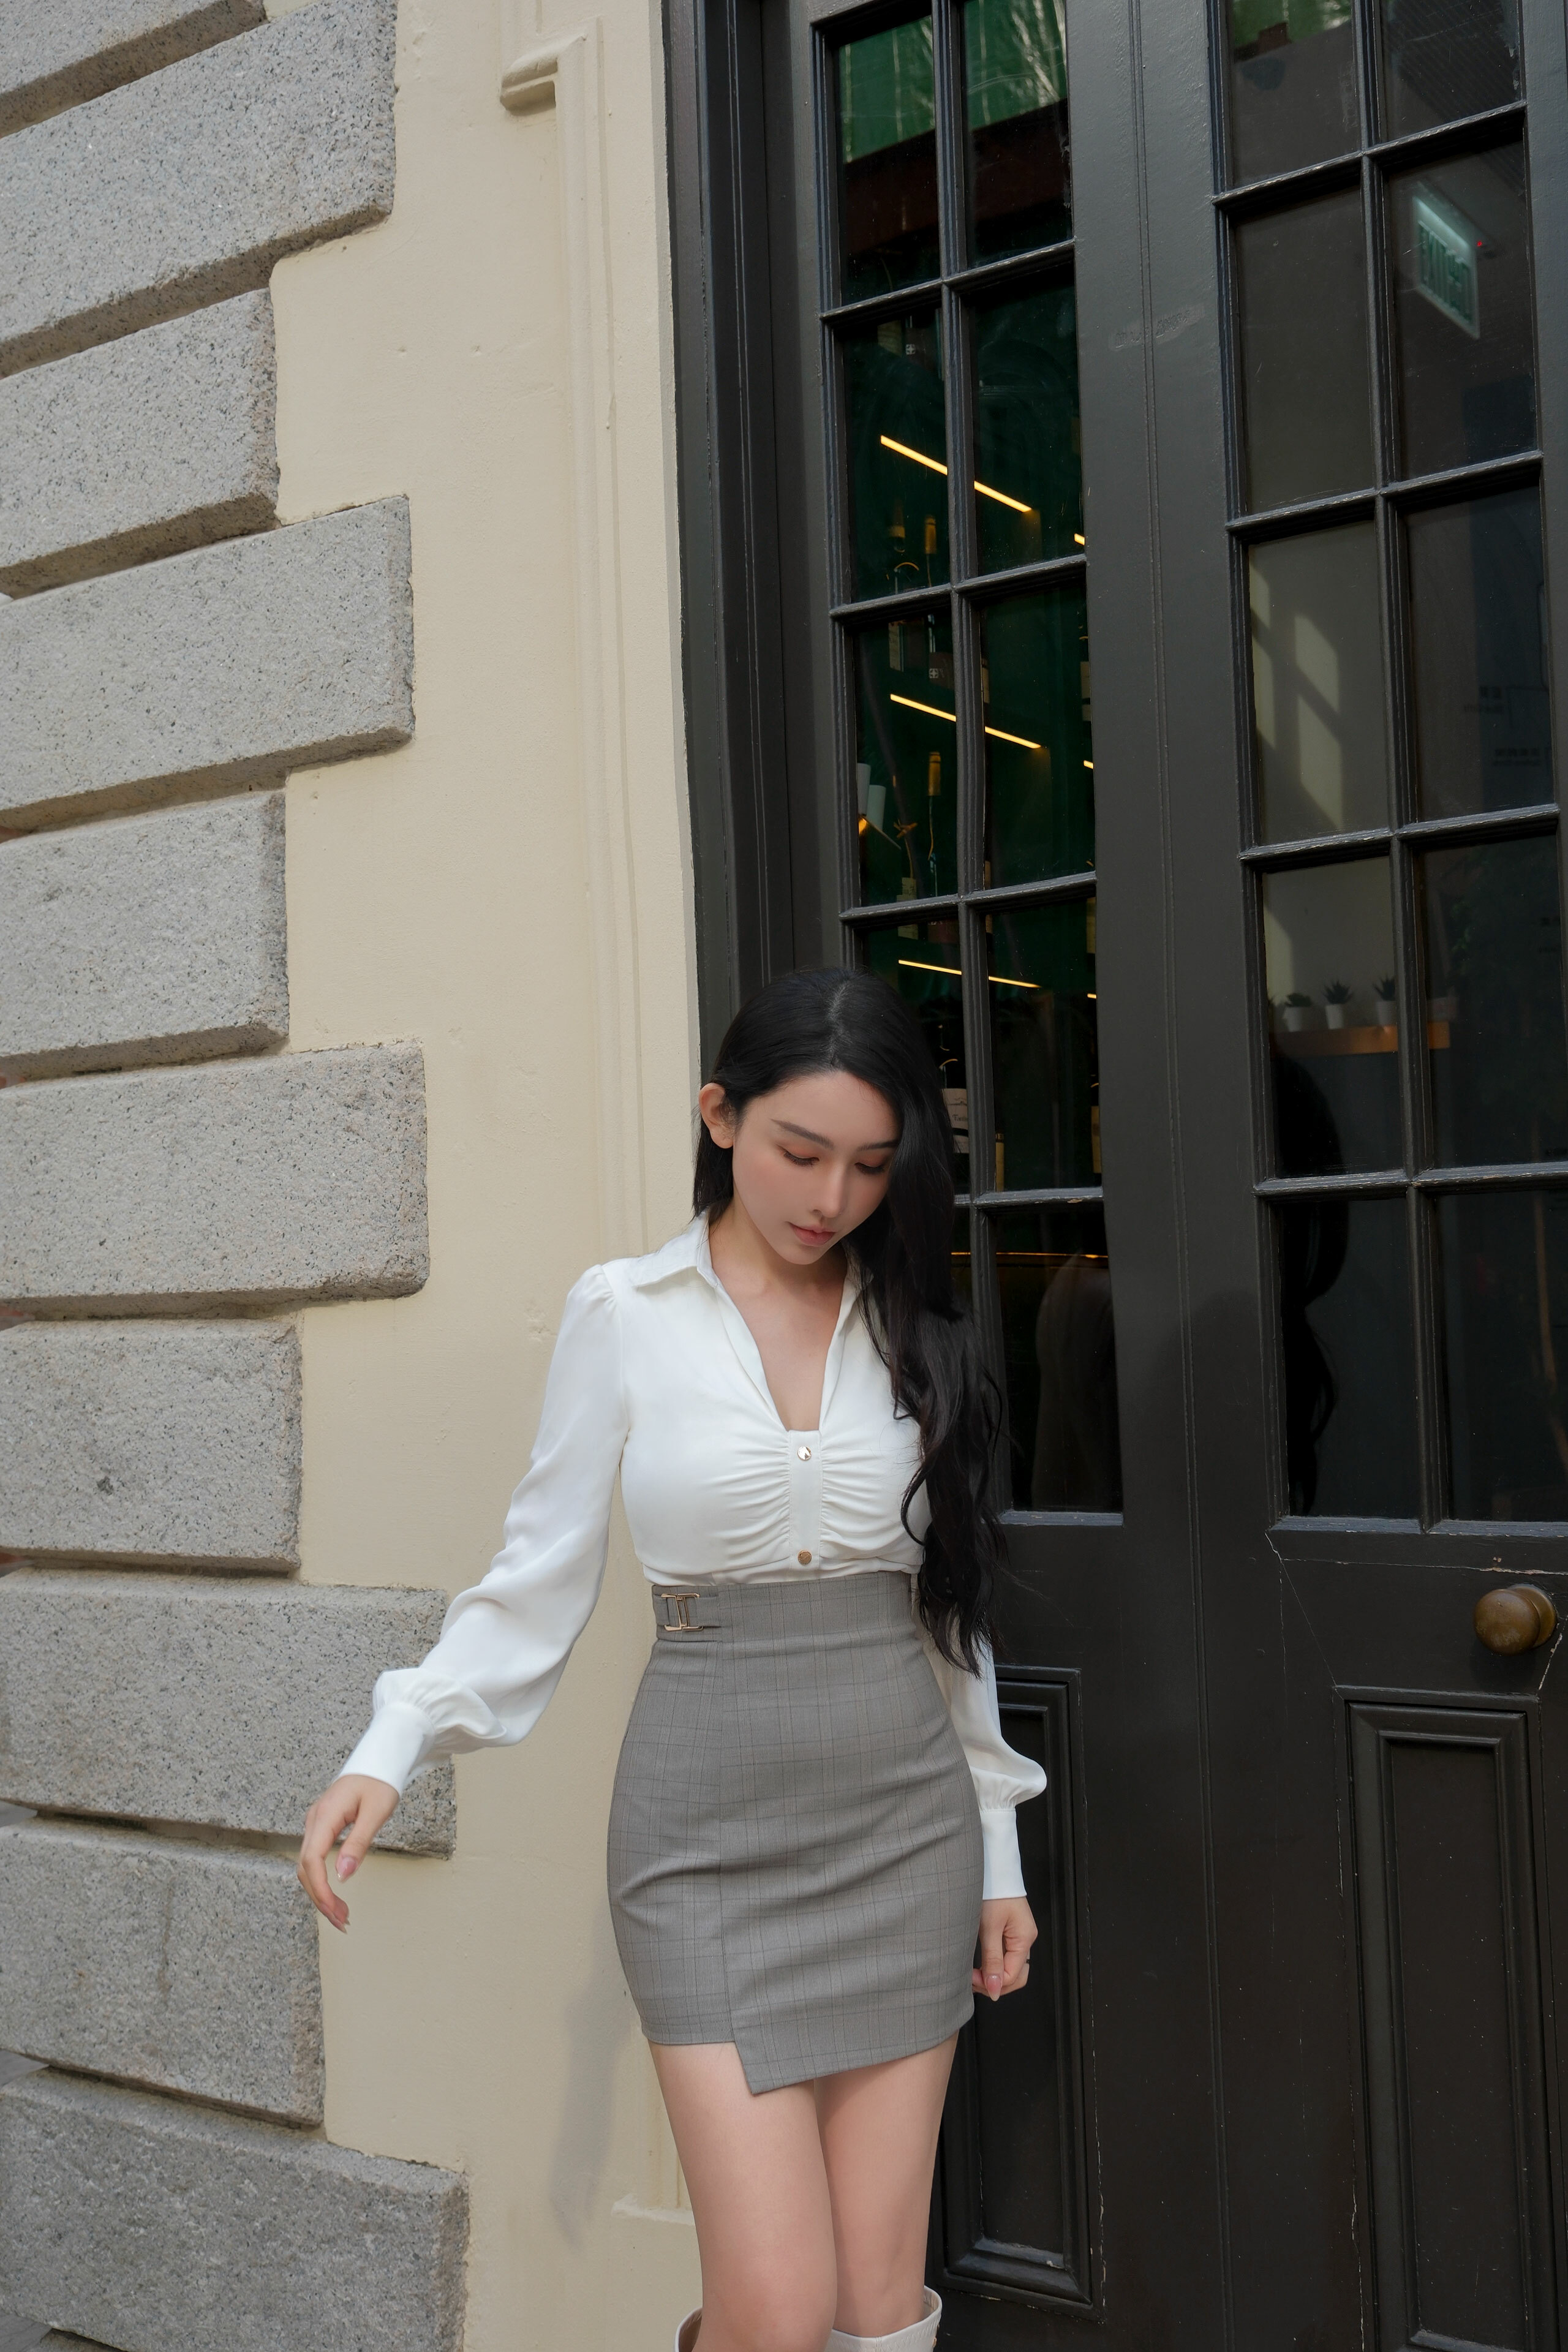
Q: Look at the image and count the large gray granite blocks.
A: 10